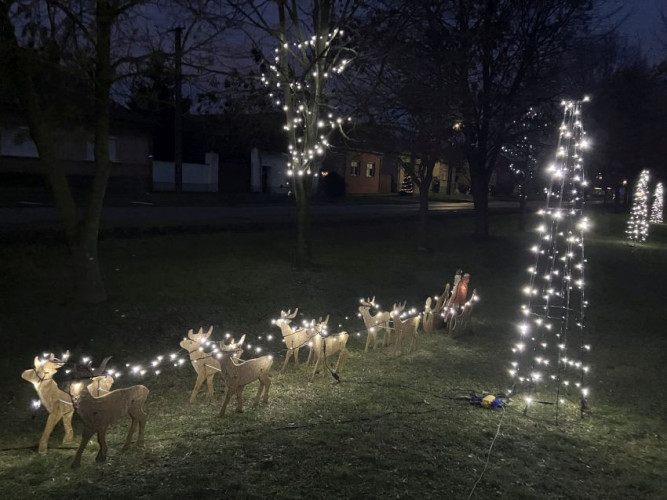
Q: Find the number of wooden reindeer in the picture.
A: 8